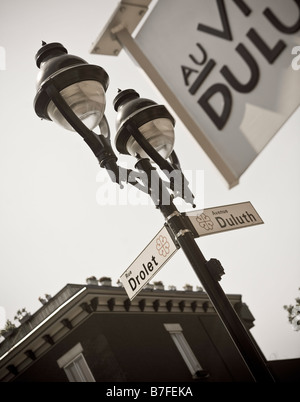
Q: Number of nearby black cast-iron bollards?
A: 0